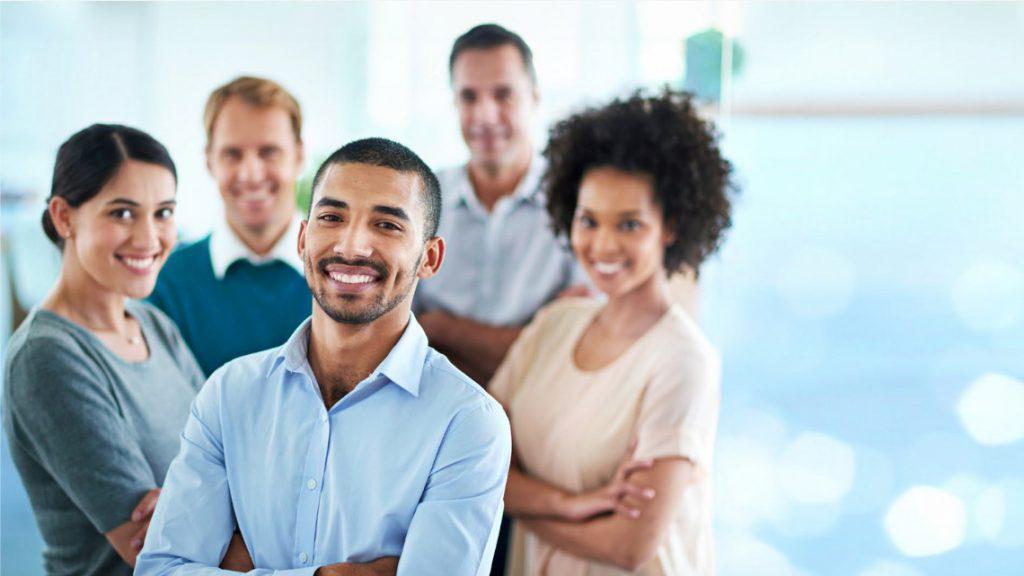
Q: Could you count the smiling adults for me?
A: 5